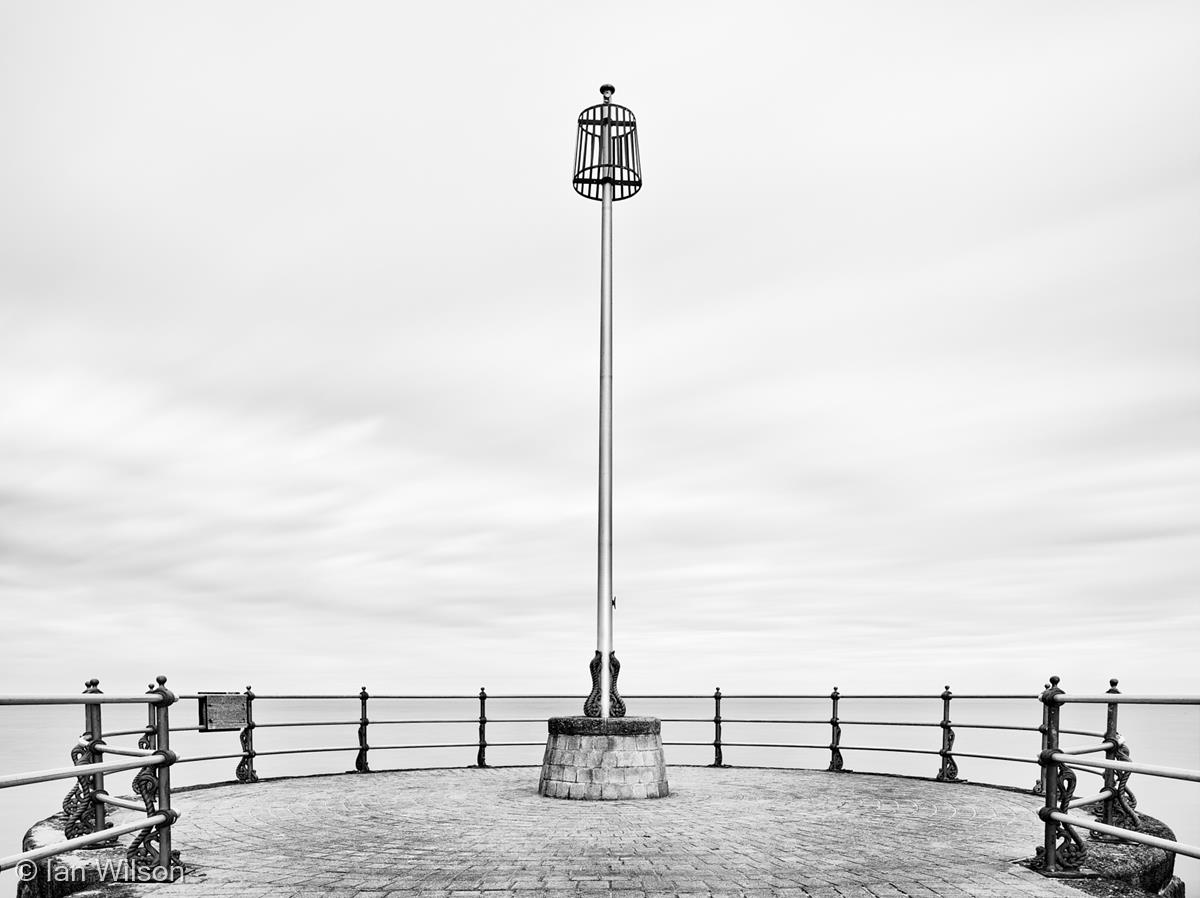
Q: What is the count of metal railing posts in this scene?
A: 13